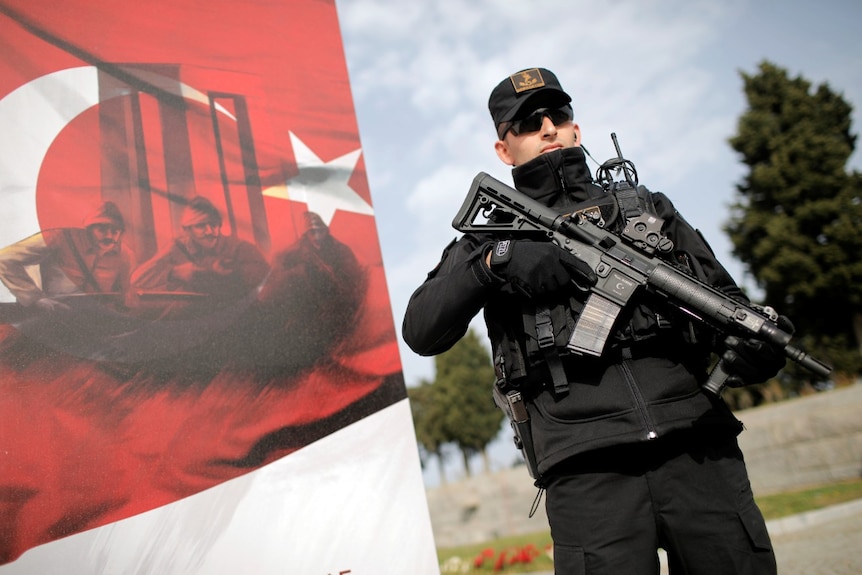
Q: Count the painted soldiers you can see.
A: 3